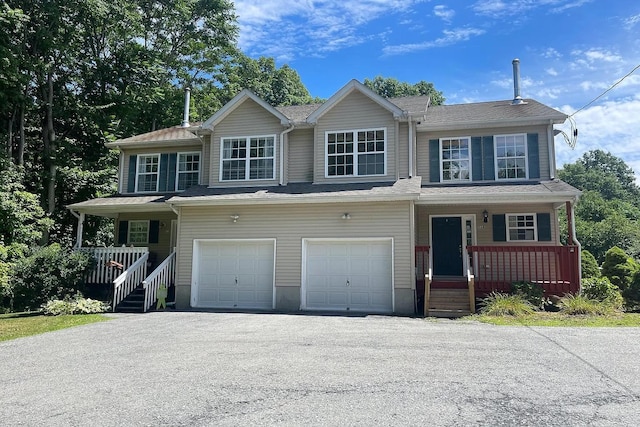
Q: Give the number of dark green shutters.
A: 11